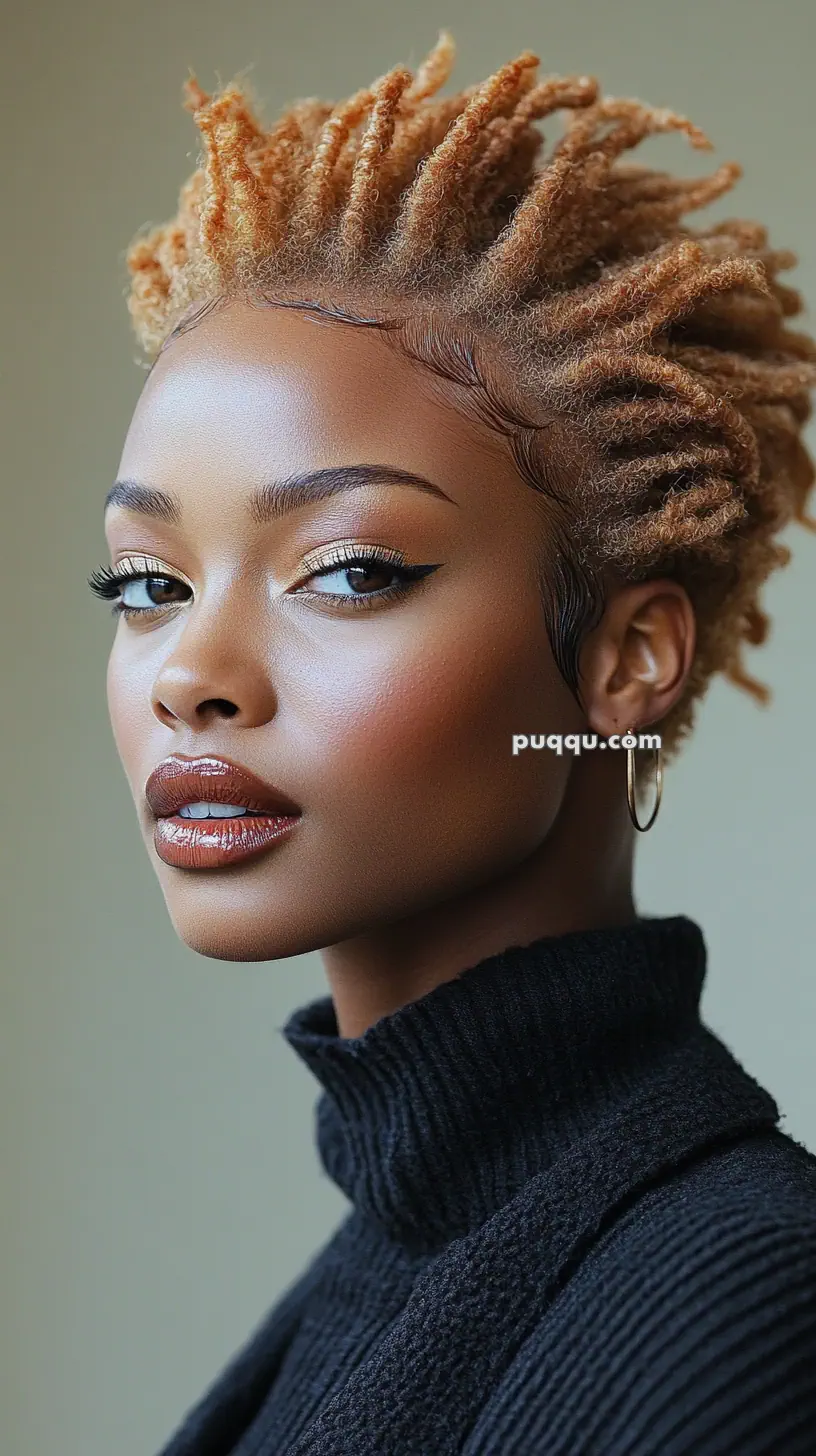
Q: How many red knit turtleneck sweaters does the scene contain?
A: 0